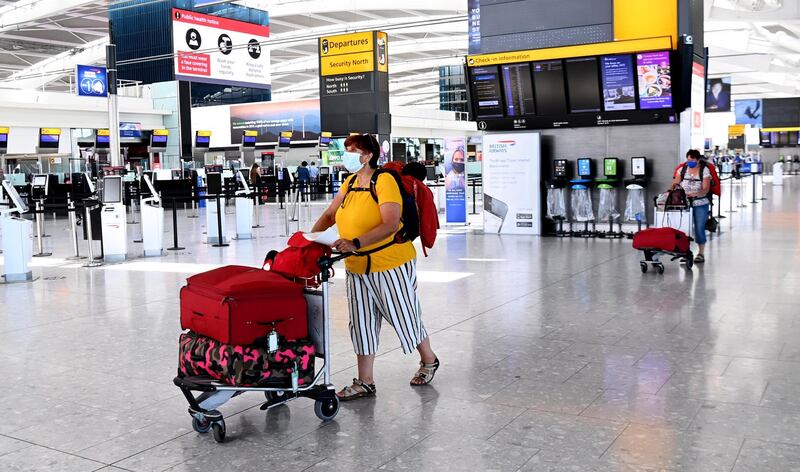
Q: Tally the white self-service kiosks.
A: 5